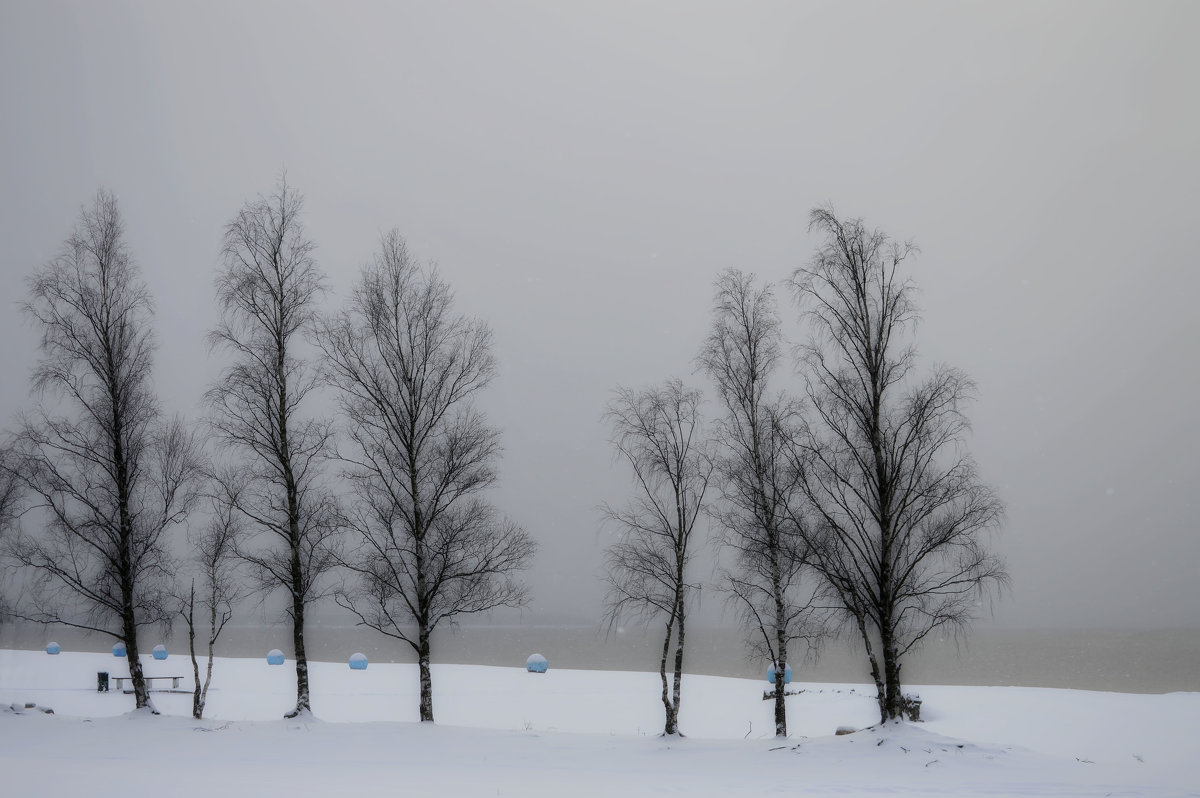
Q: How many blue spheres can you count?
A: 7